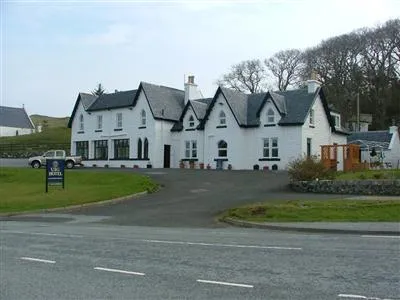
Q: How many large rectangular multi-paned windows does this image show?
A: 3